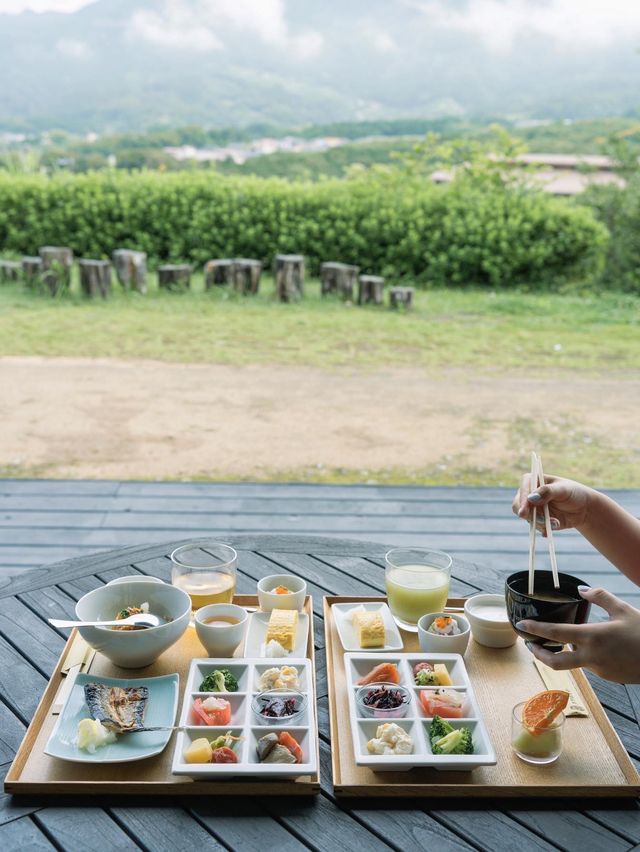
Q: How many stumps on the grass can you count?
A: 12